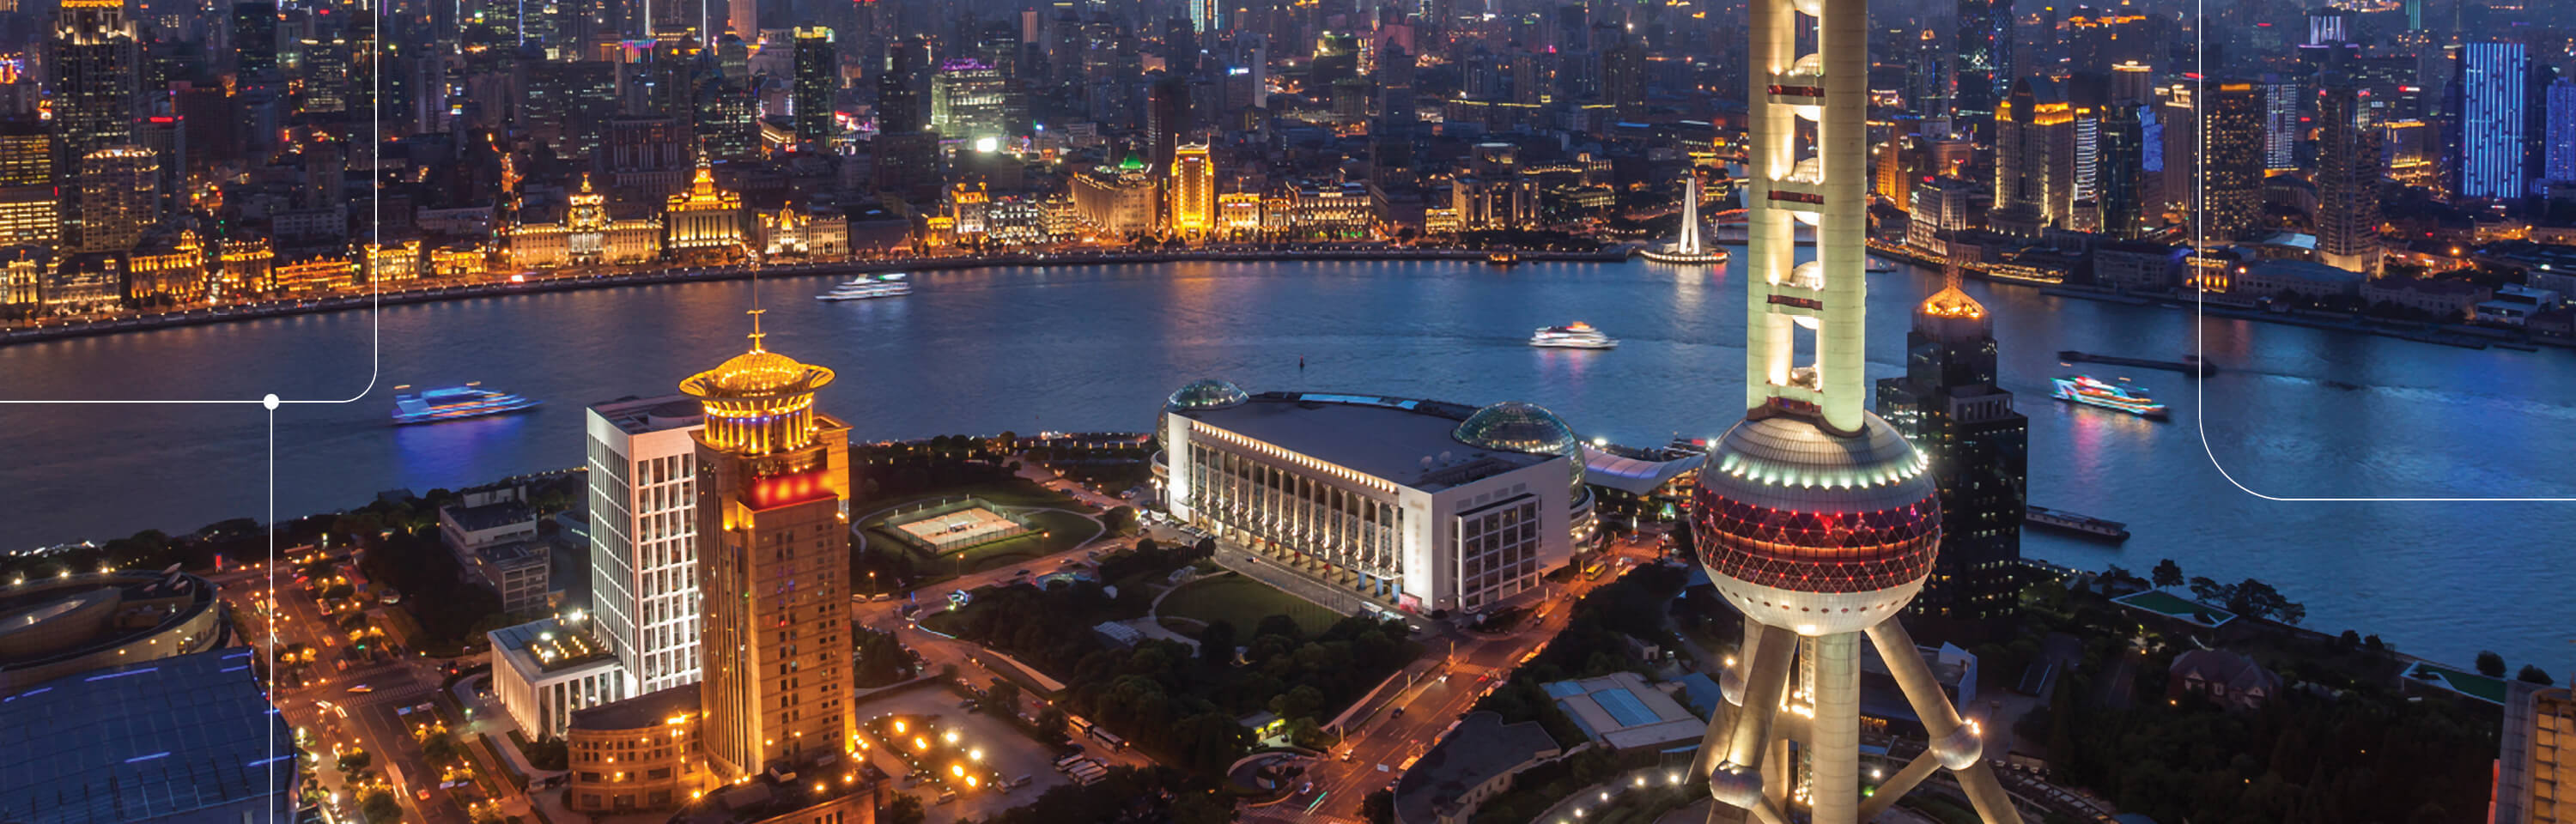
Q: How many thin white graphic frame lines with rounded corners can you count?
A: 2